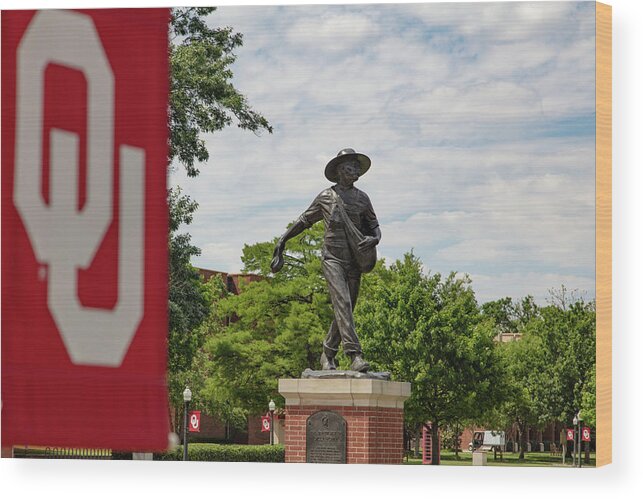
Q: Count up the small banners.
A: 4